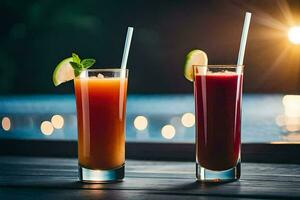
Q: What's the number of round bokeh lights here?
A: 6